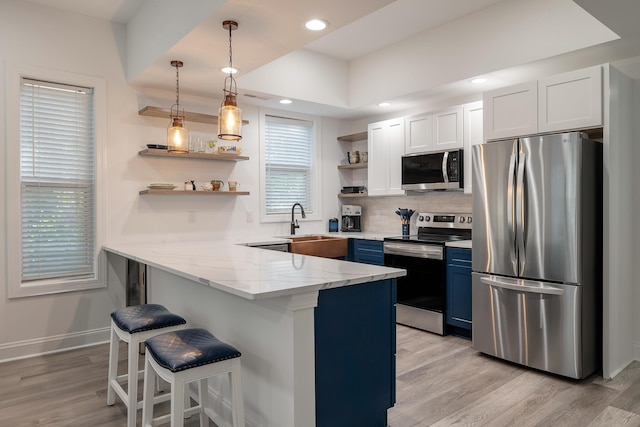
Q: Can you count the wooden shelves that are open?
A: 6